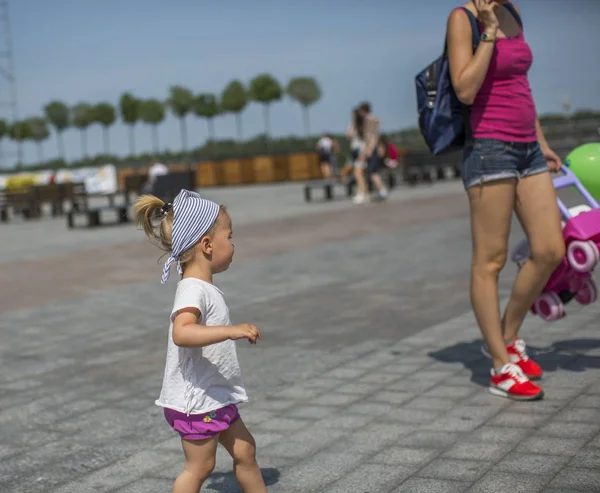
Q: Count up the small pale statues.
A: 0